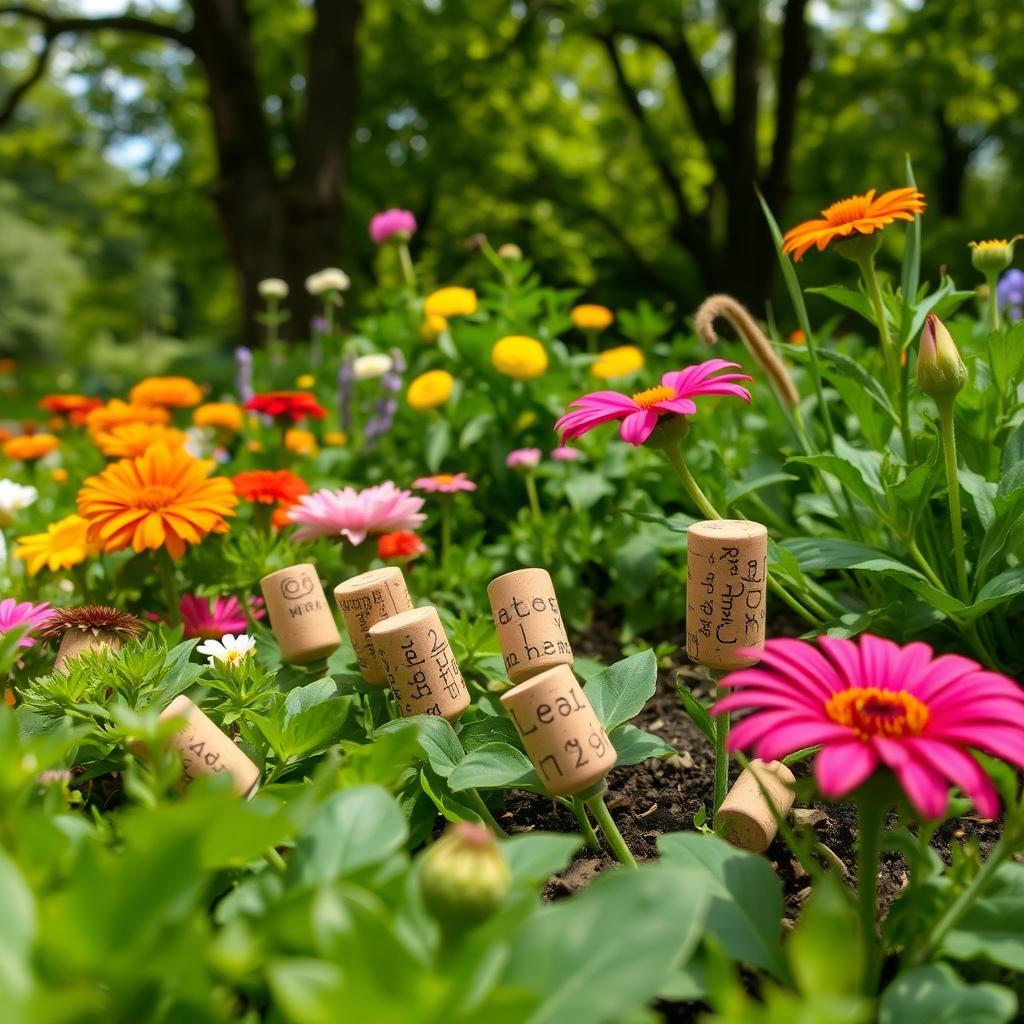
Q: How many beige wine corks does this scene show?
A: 8